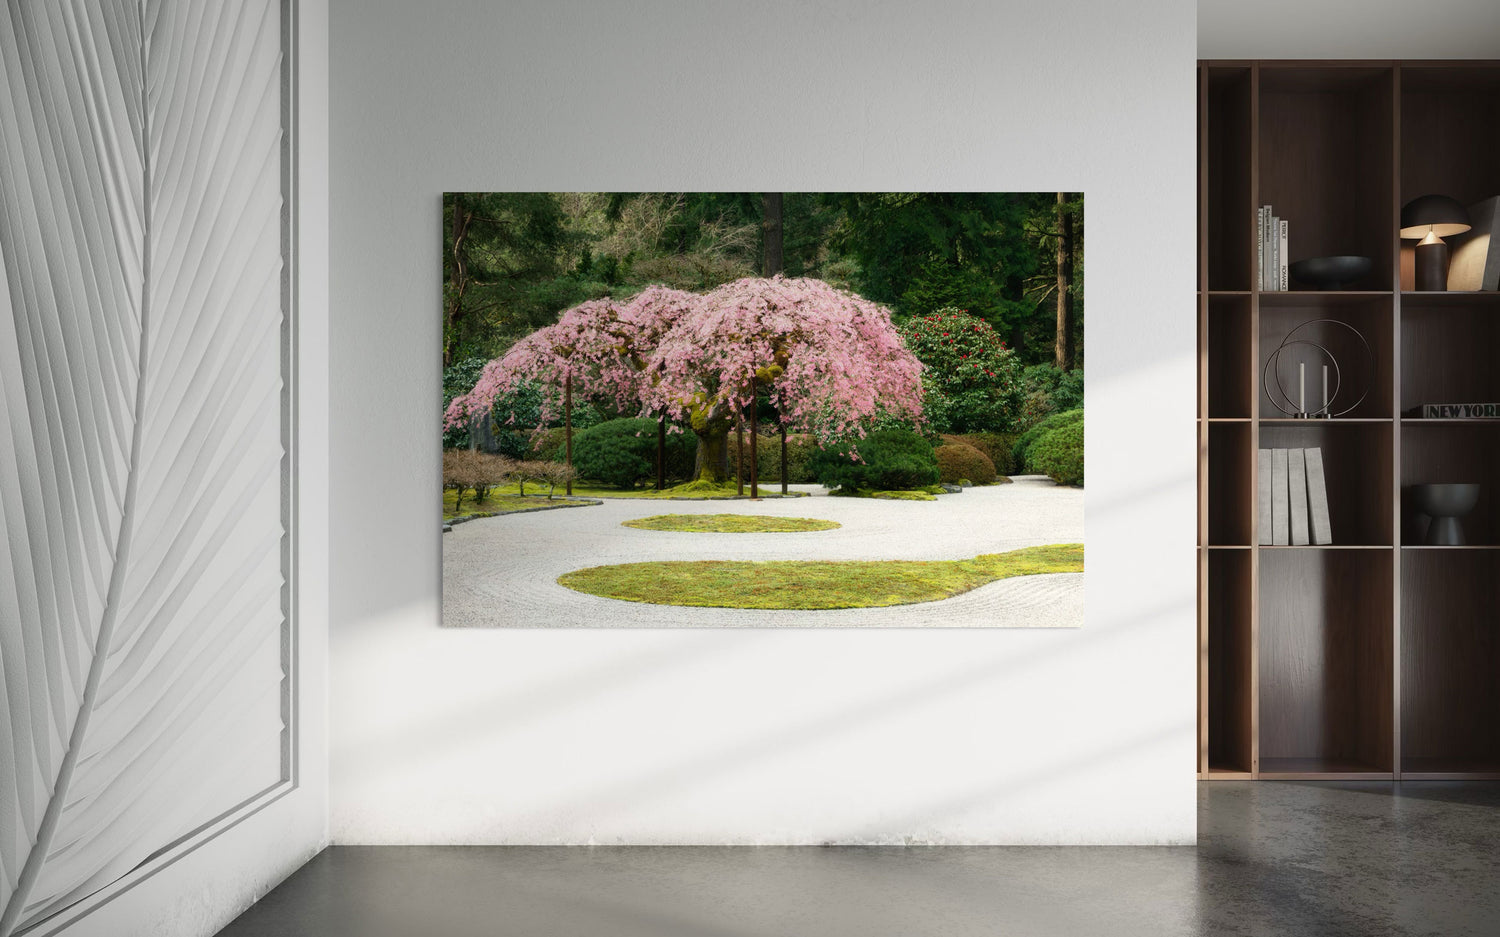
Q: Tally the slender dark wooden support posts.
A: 5